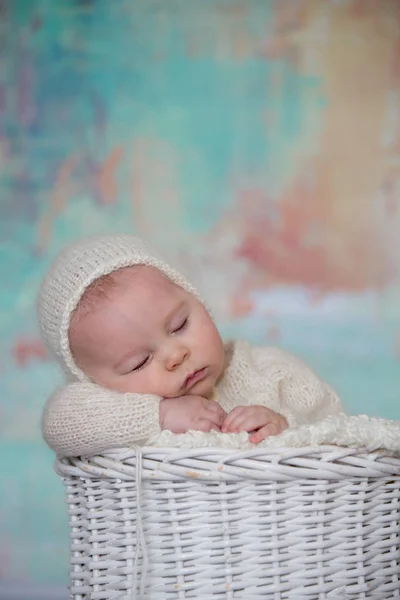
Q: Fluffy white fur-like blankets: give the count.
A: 1